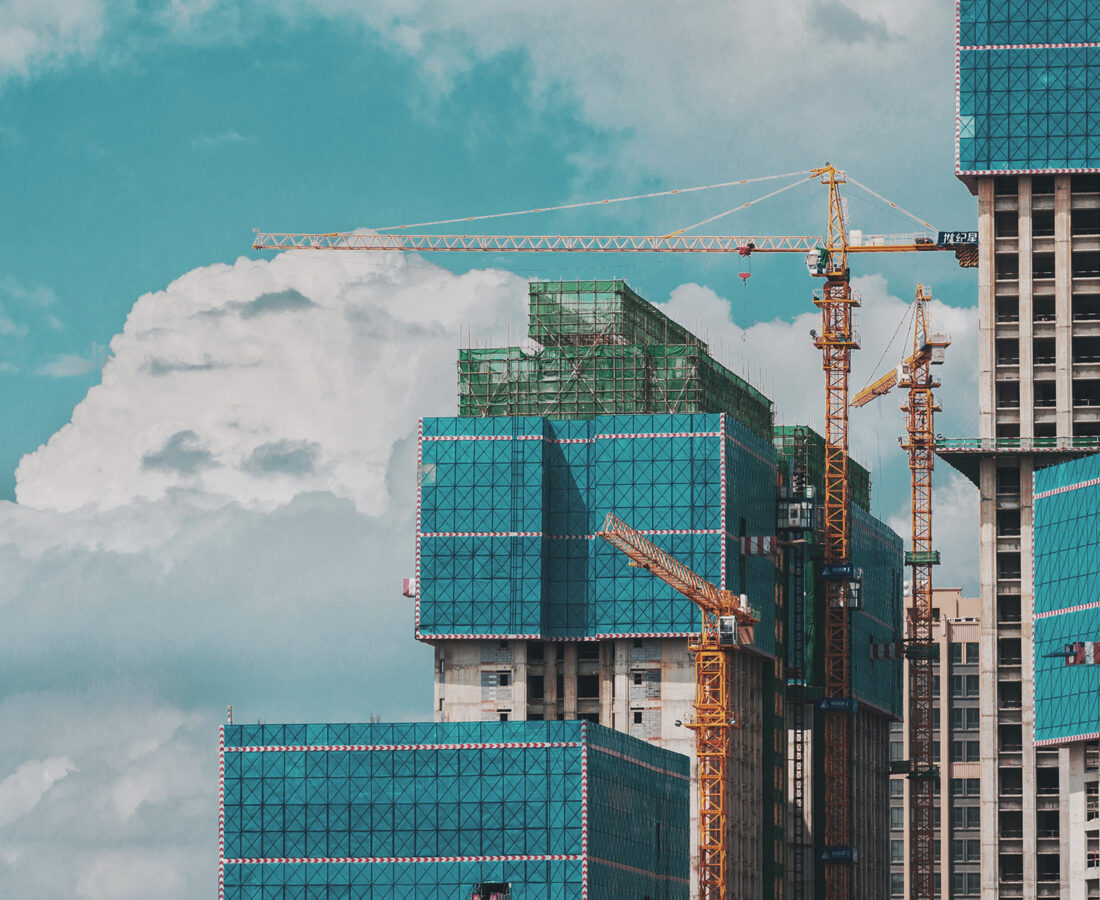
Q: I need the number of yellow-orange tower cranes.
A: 3